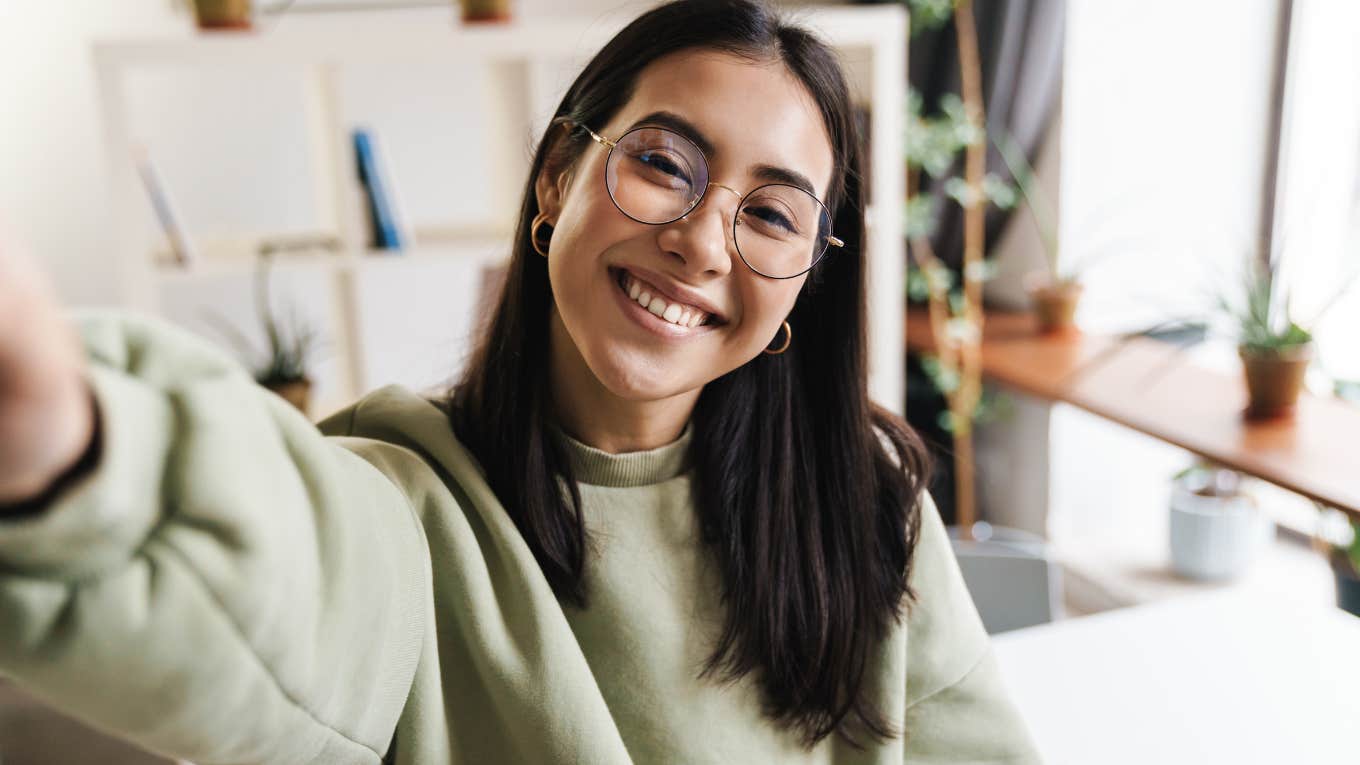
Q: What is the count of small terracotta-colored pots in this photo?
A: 5